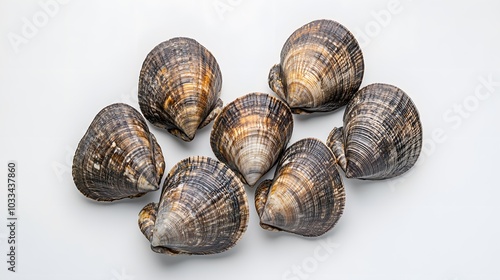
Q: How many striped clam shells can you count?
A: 7